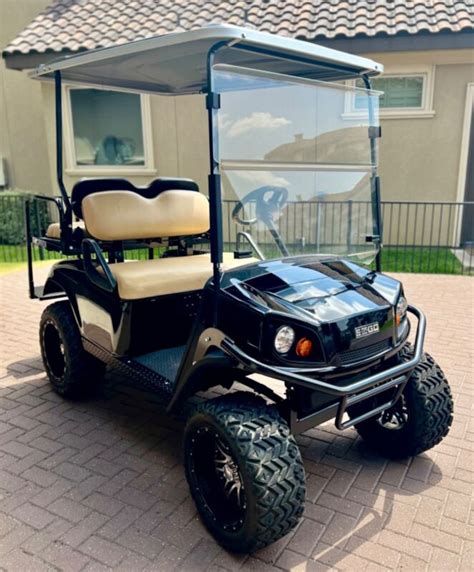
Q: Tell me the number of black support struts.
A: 3